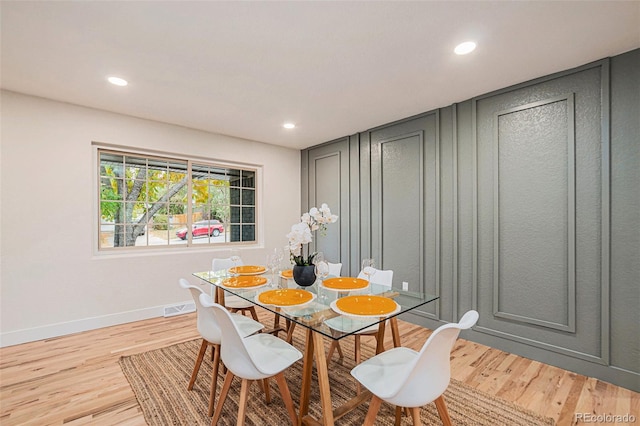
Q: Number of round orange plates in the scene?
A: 6